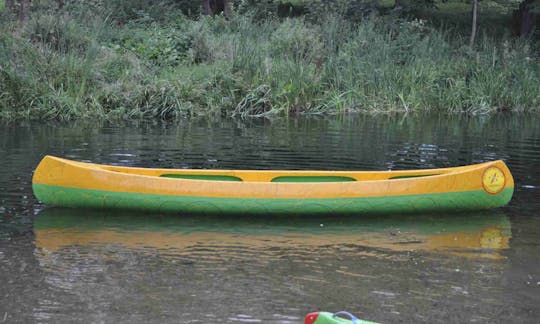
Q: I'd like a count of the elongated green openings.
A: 3